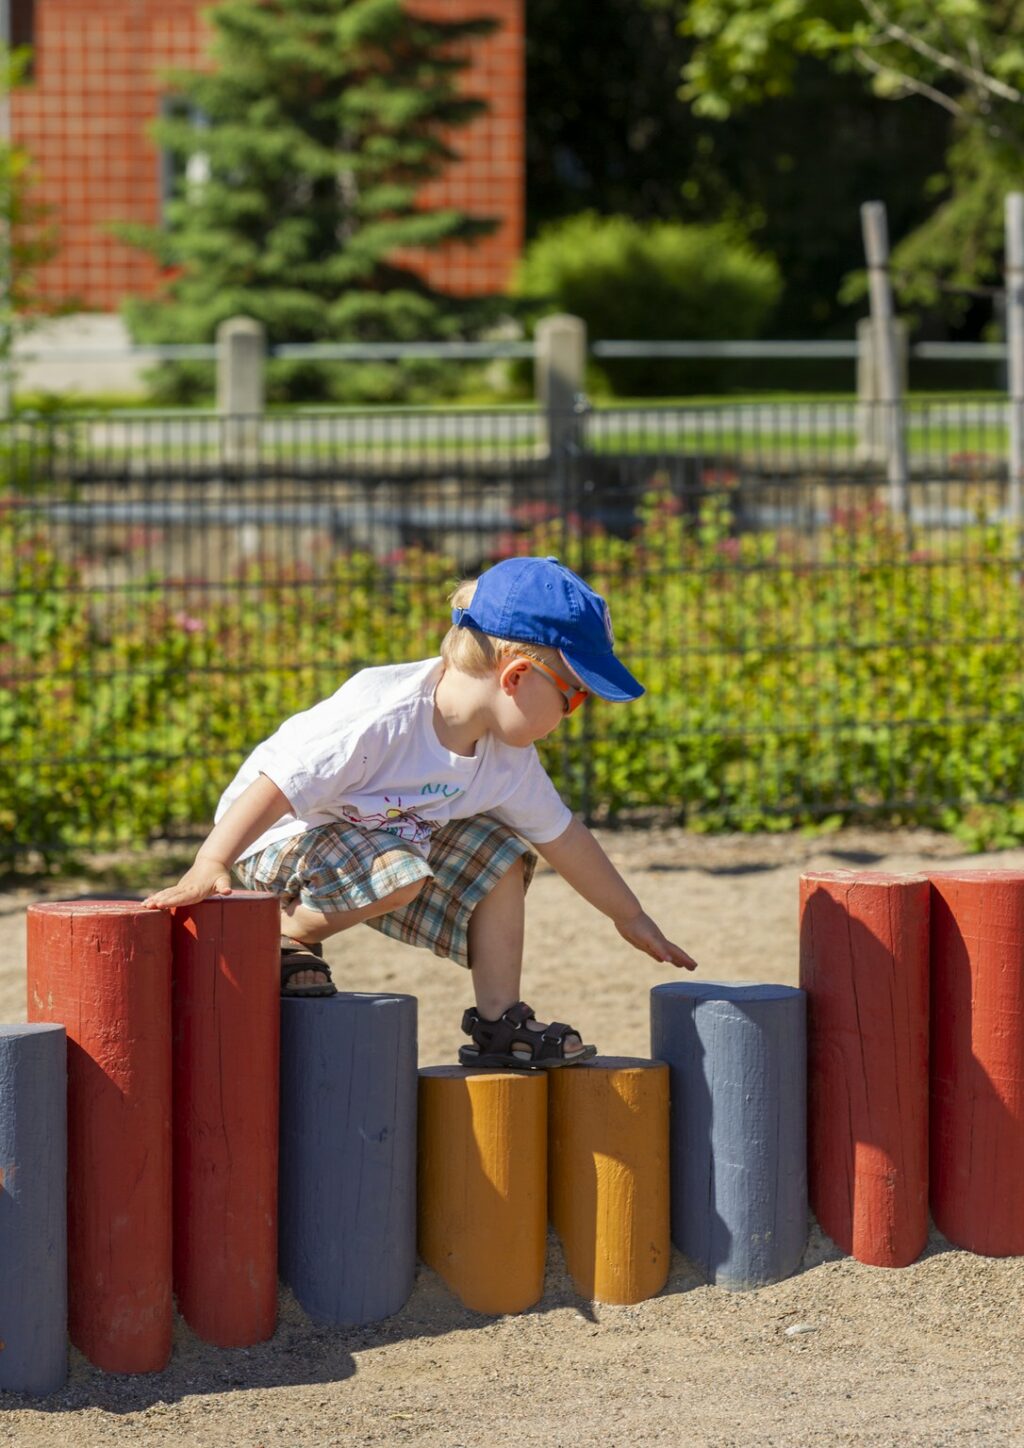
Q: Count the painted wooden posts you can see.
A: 9